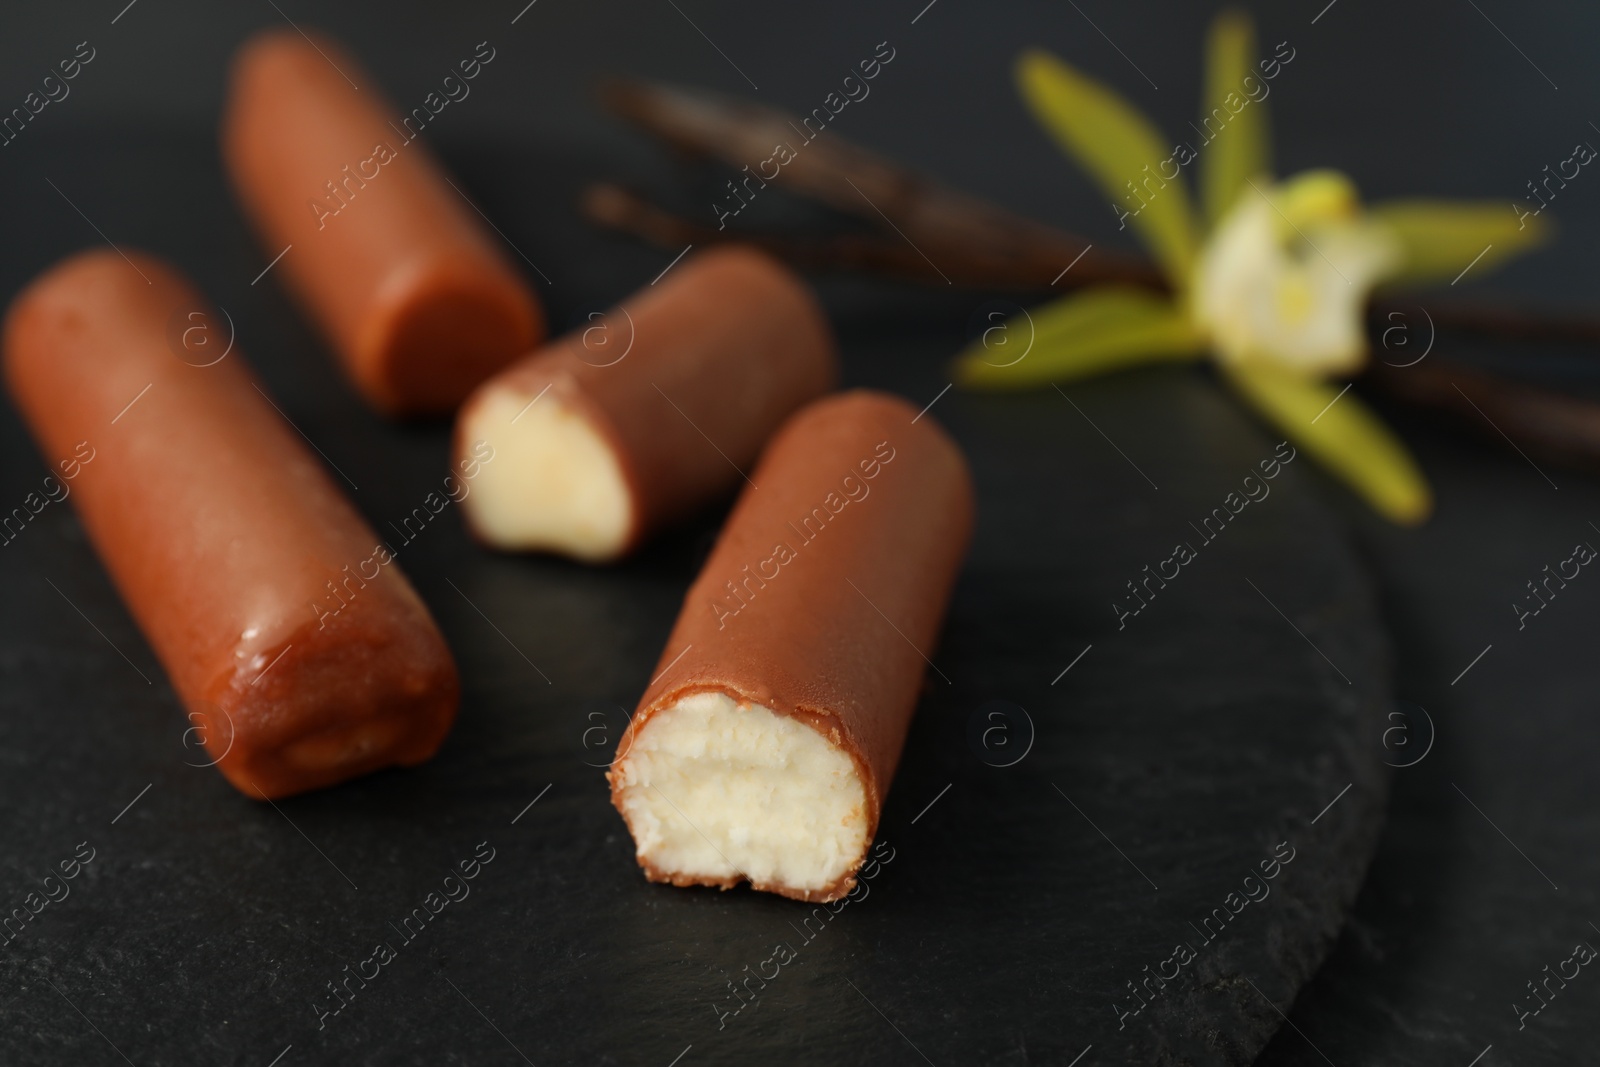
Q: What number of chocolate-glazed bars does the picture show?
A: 4